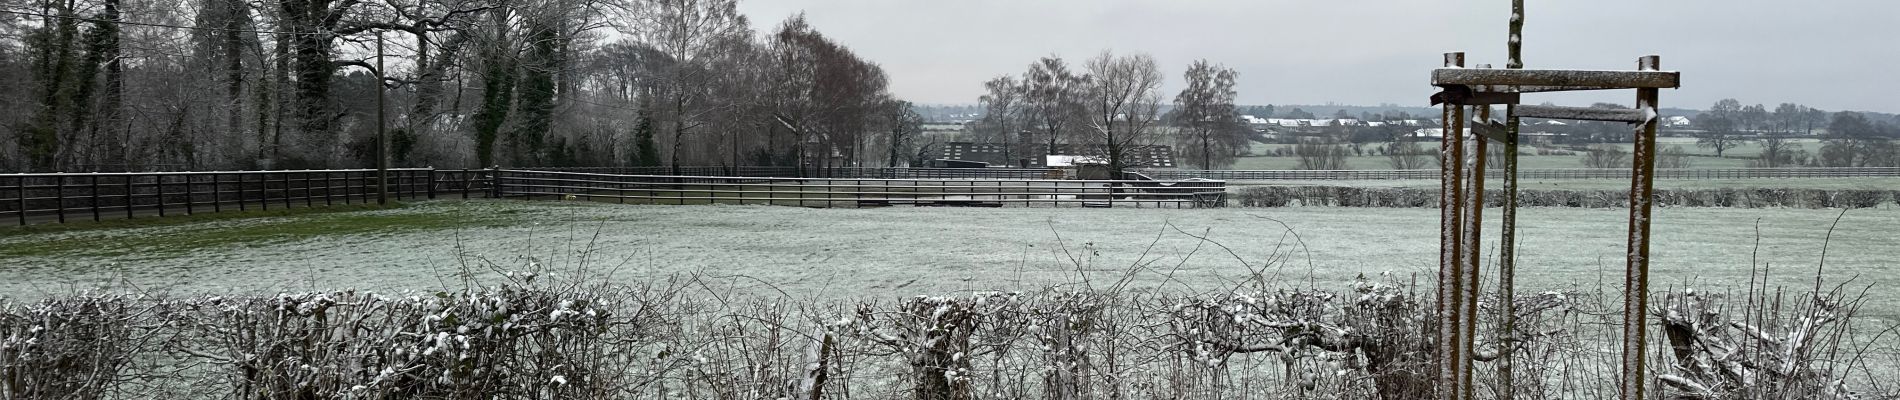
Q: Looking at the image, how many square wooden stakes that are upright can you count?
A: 3